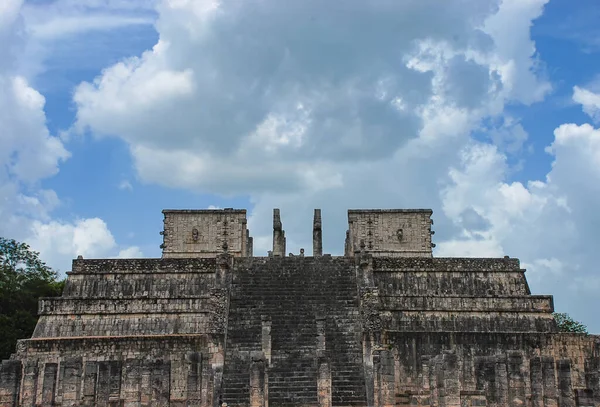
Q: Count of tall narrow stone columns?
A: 2